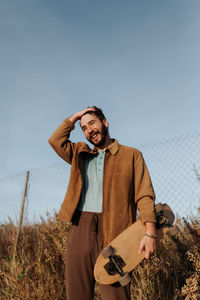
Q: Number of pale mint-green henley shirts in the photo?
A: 1